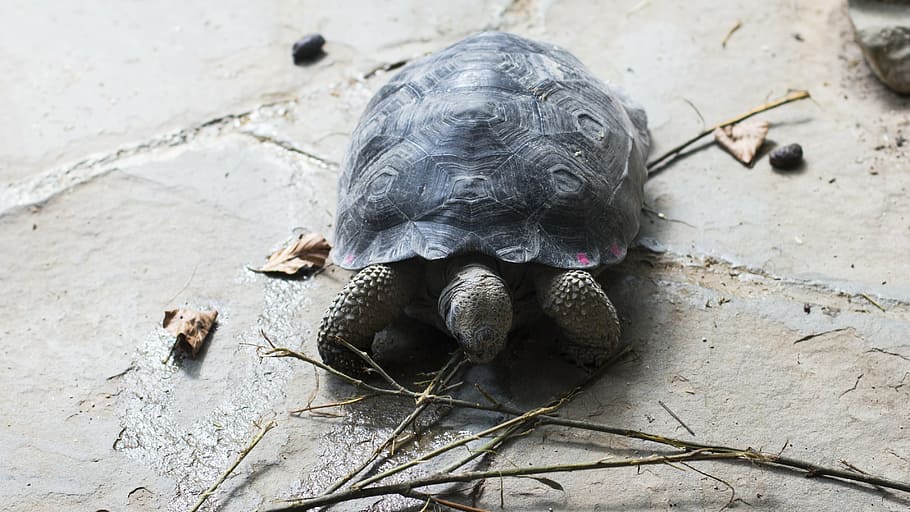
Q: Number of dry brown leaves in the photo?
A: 3